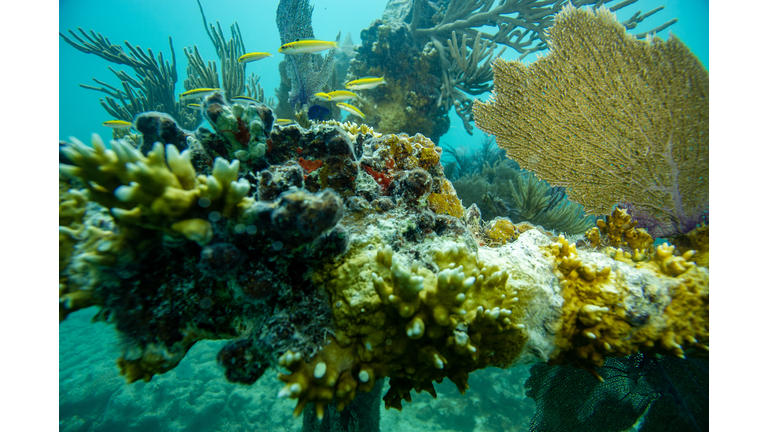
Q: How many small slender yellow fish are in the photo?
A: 11